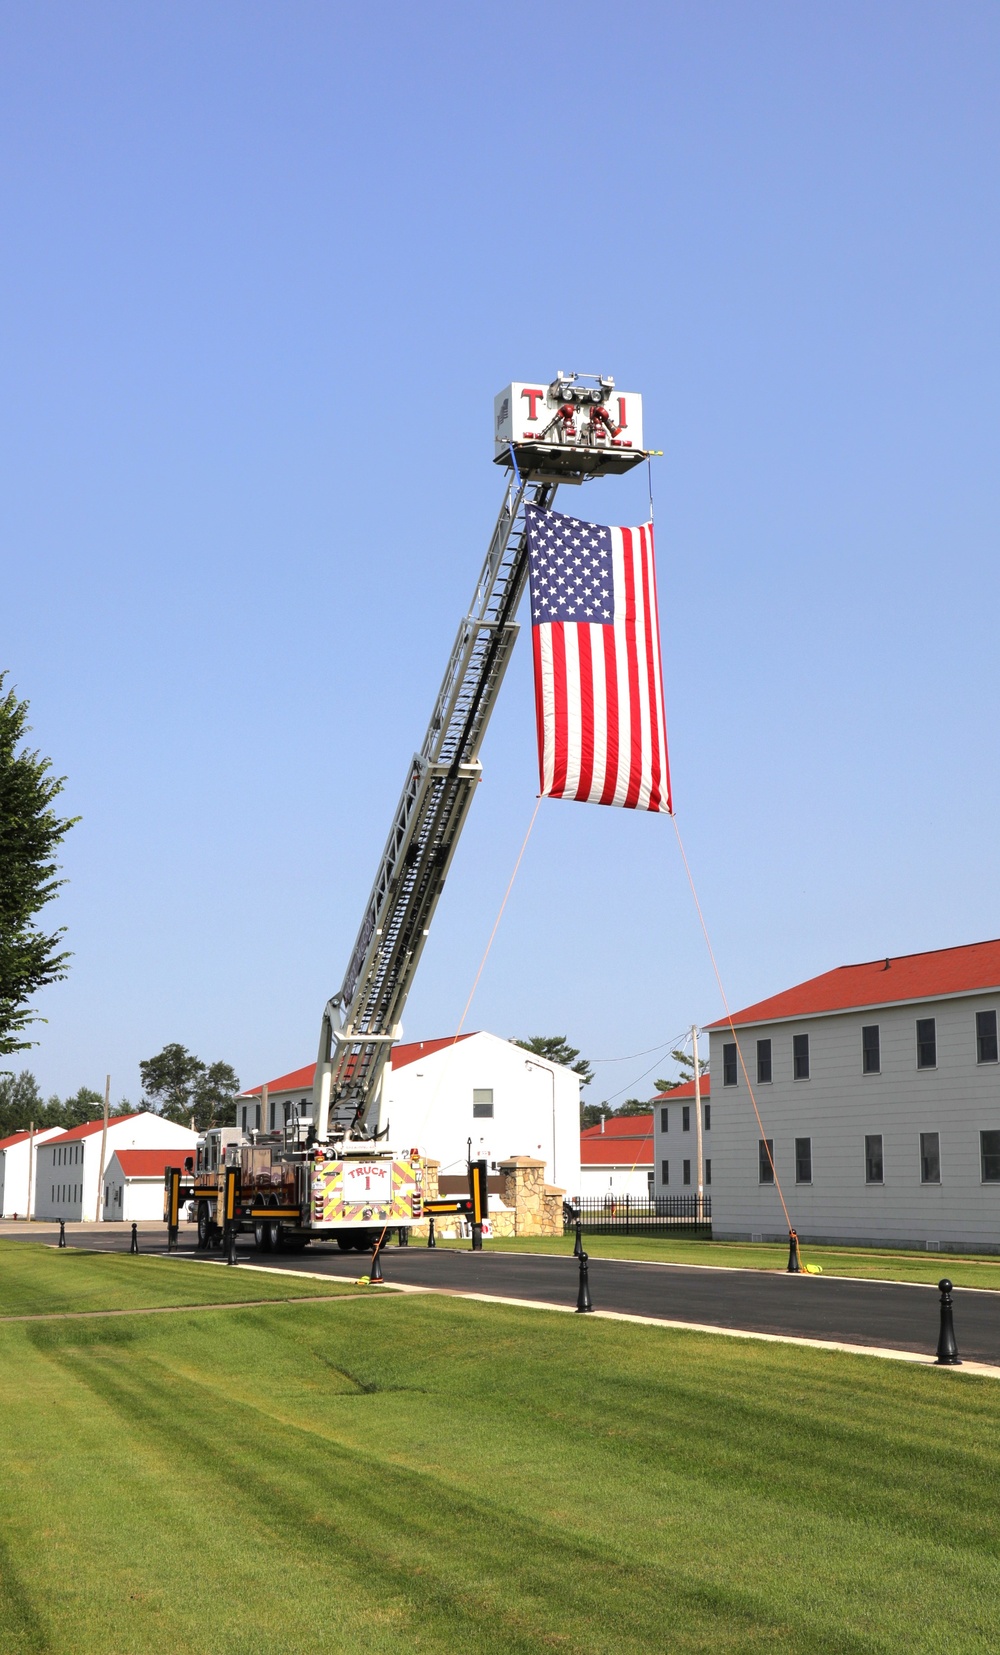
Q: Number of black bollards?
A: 9